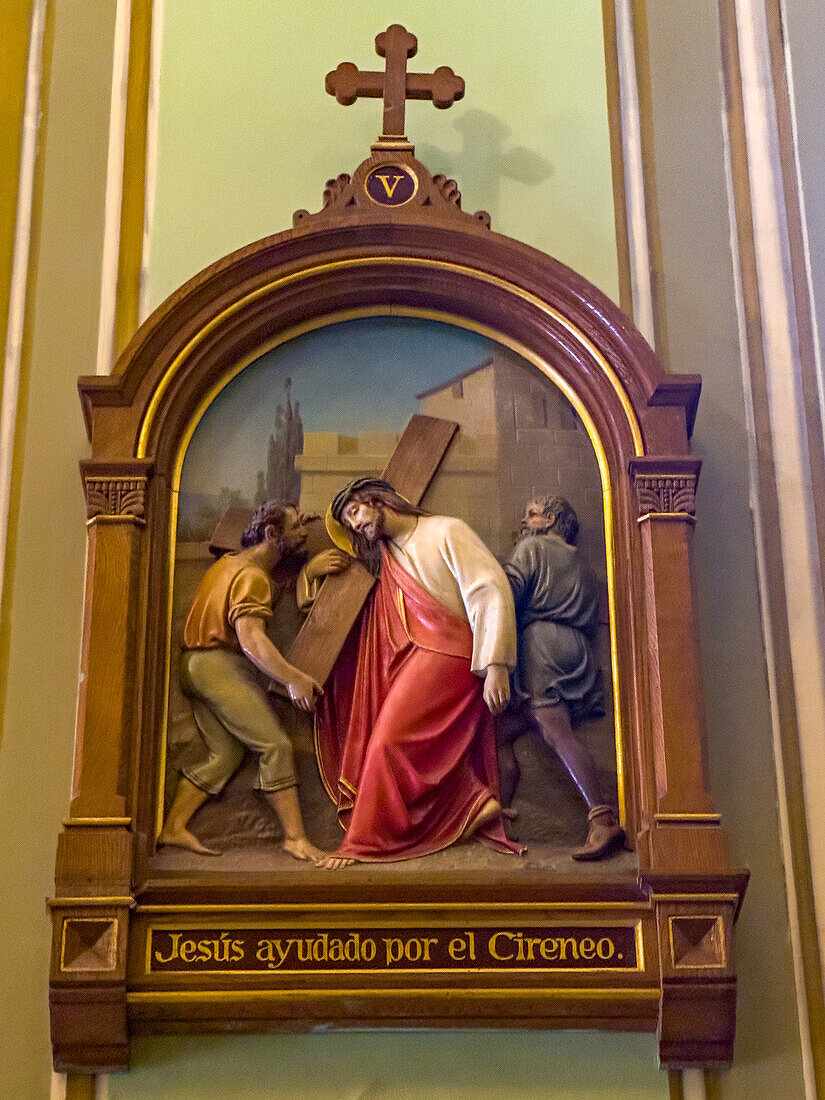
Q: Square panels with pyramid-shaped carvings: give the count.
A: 2